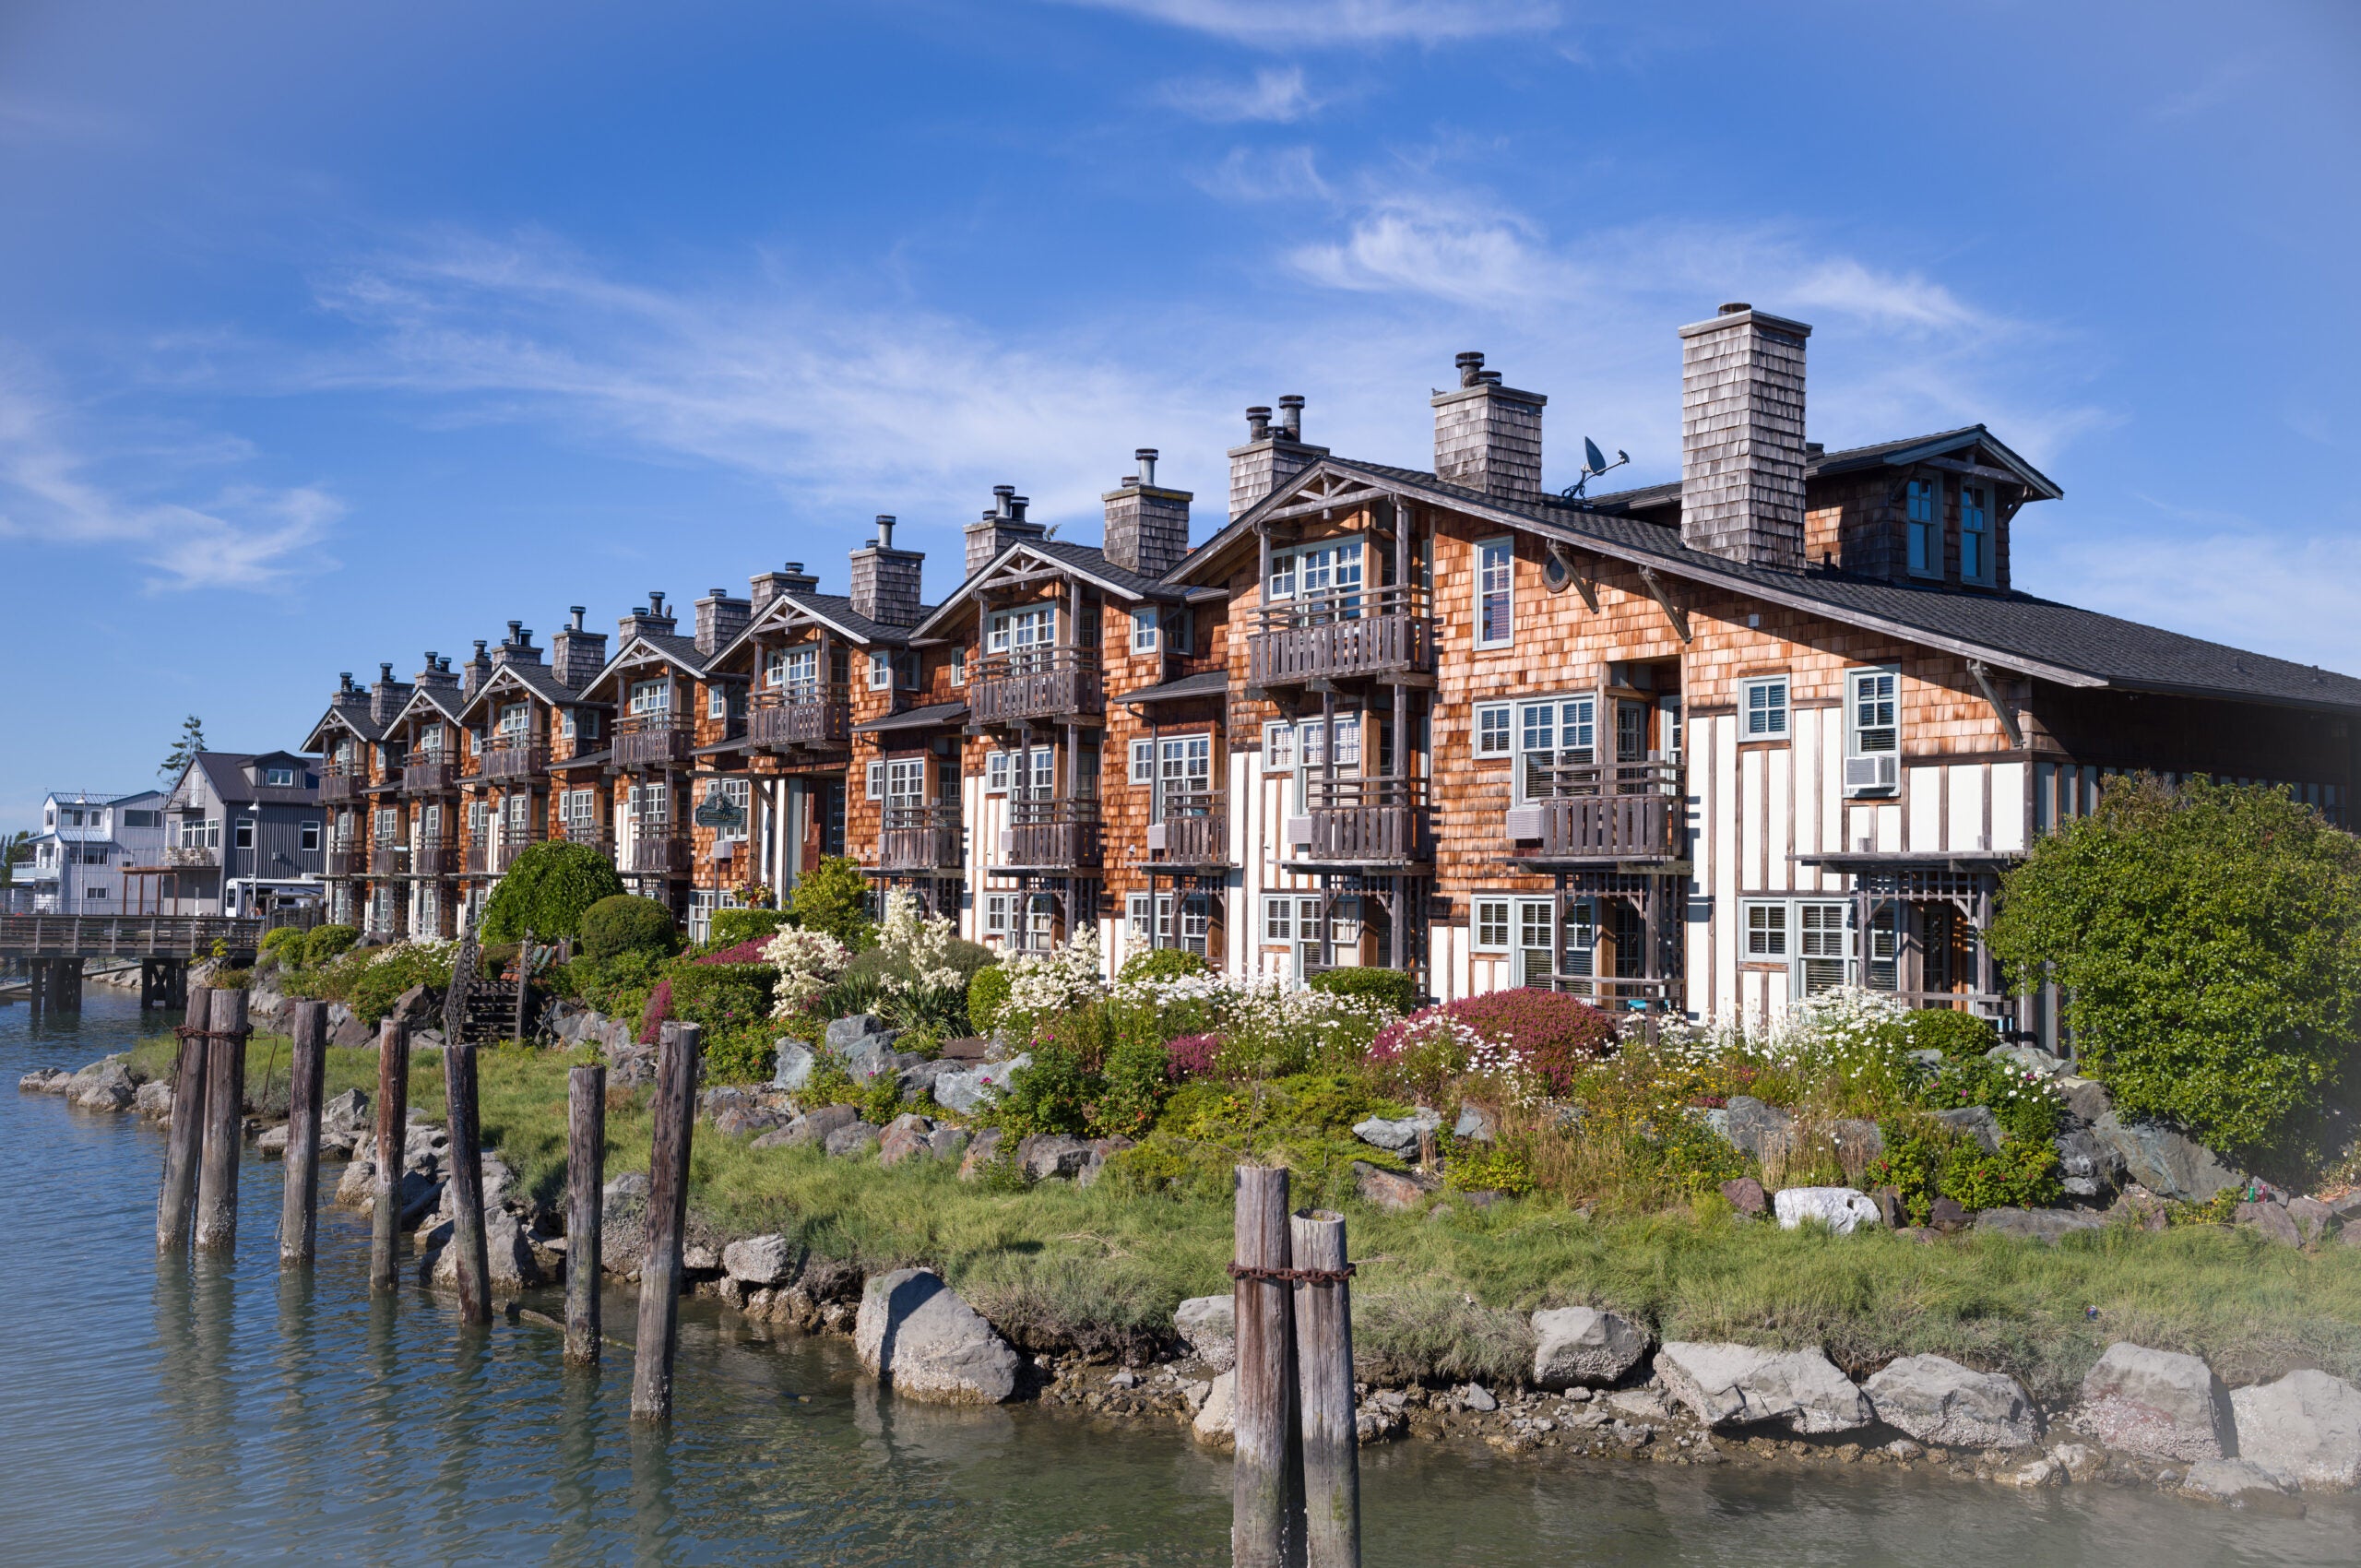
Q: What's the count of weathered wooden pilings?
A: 9